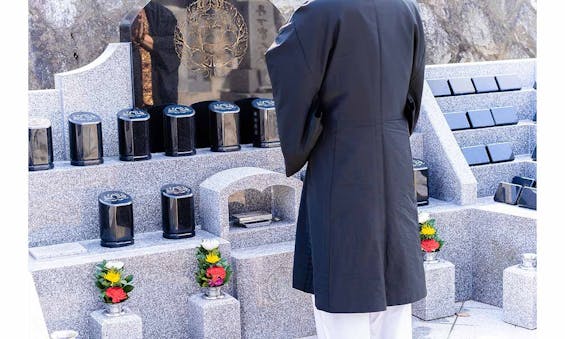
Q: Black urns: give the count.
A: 9